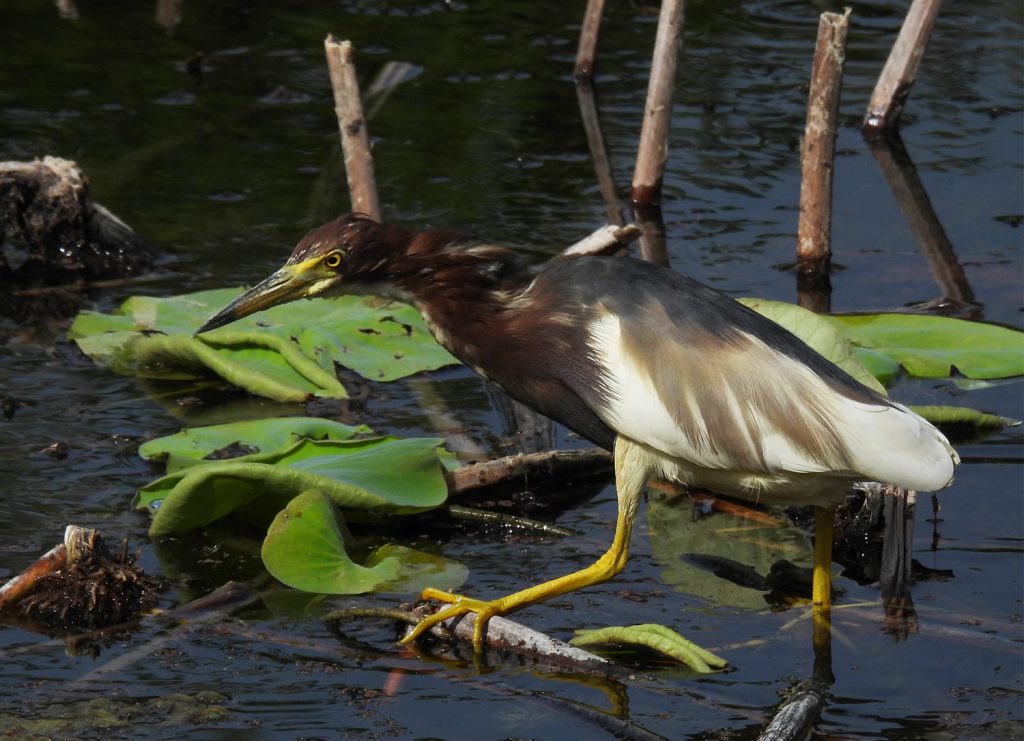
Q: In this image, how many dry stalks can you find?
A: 5